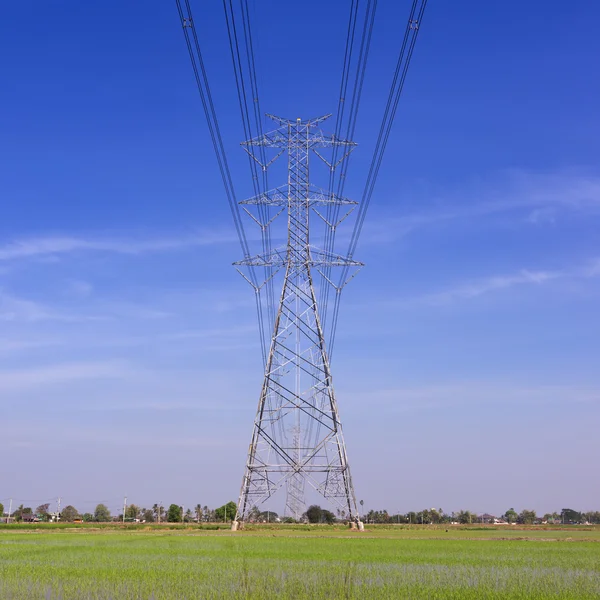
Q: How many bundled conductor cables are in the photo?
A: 6